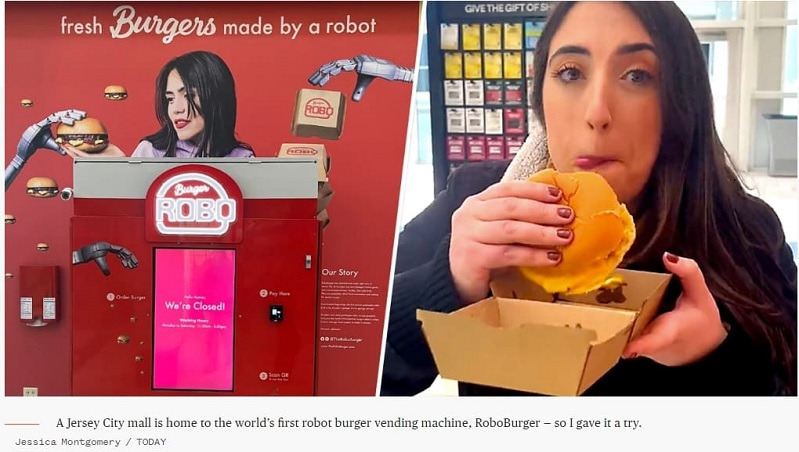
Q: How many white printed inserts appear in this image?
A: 2